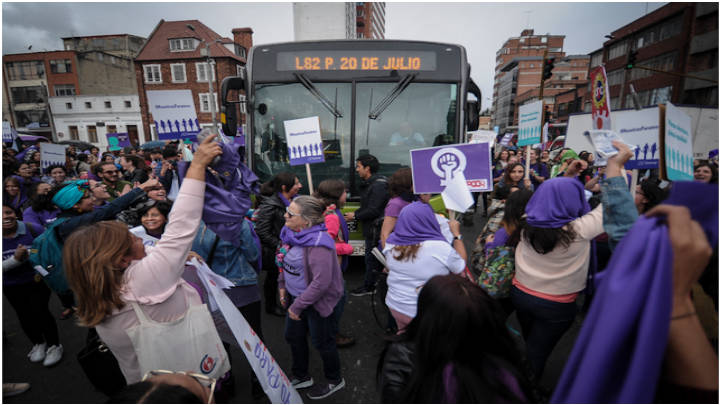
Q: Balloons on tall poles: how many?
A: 0